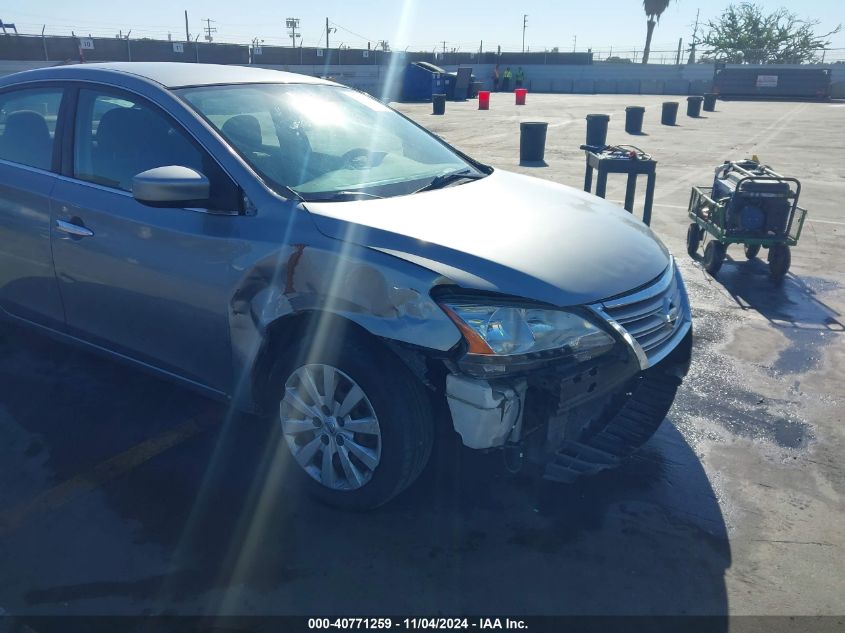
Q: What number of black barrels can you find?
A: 7